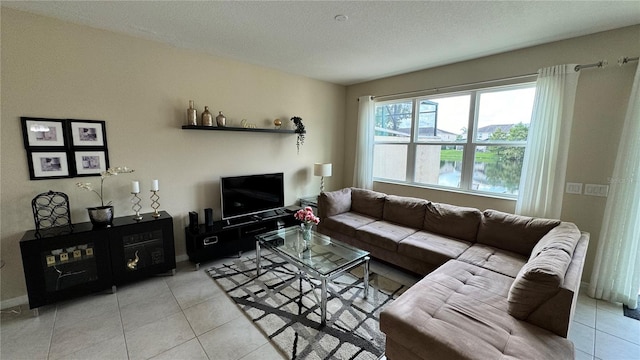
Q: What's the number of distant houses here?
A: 2